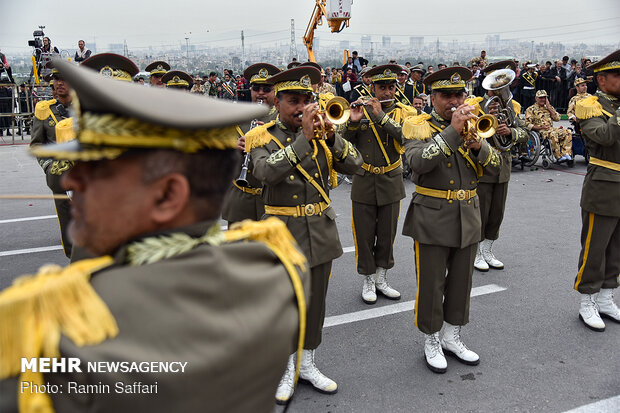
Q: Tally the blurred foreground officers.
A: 1